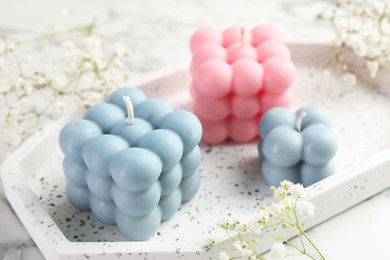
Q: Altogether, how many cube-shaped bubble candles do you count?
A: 3